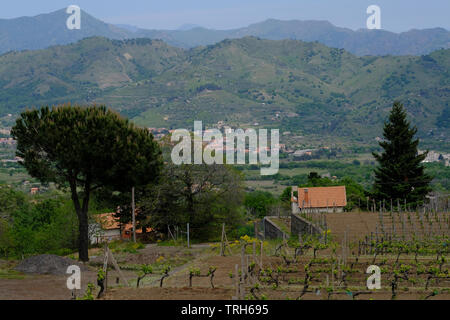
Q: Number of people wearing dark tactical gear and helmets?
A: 0